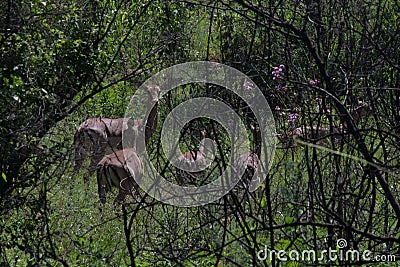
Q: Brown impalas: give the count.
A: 5